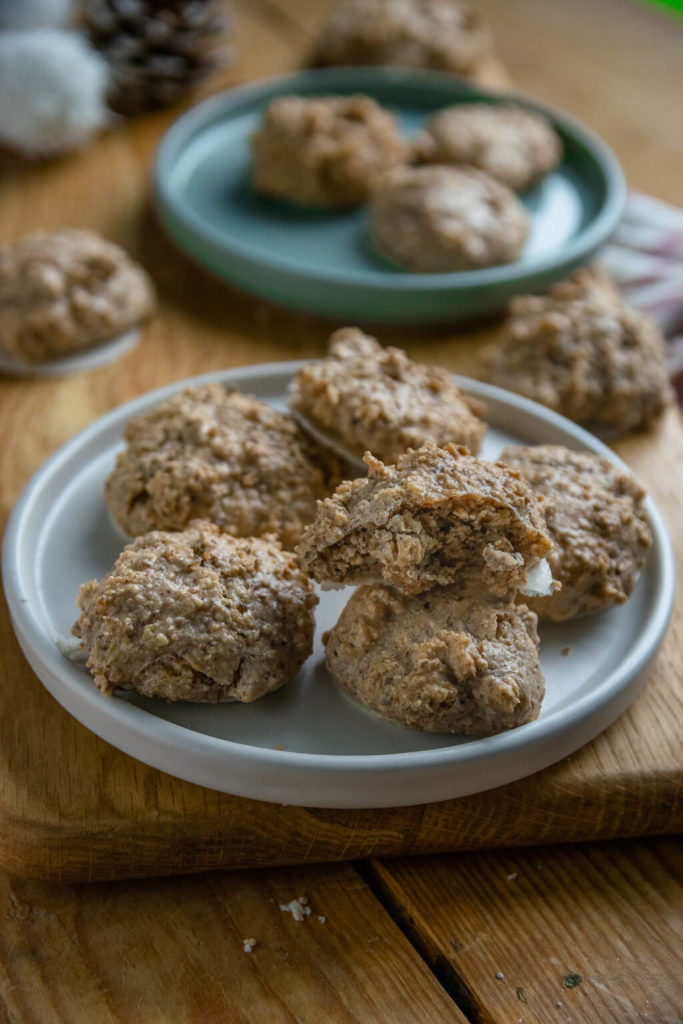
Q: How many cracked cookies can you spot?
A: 1